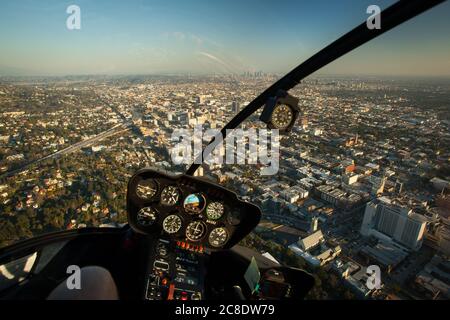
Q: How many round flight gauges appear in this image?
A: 9